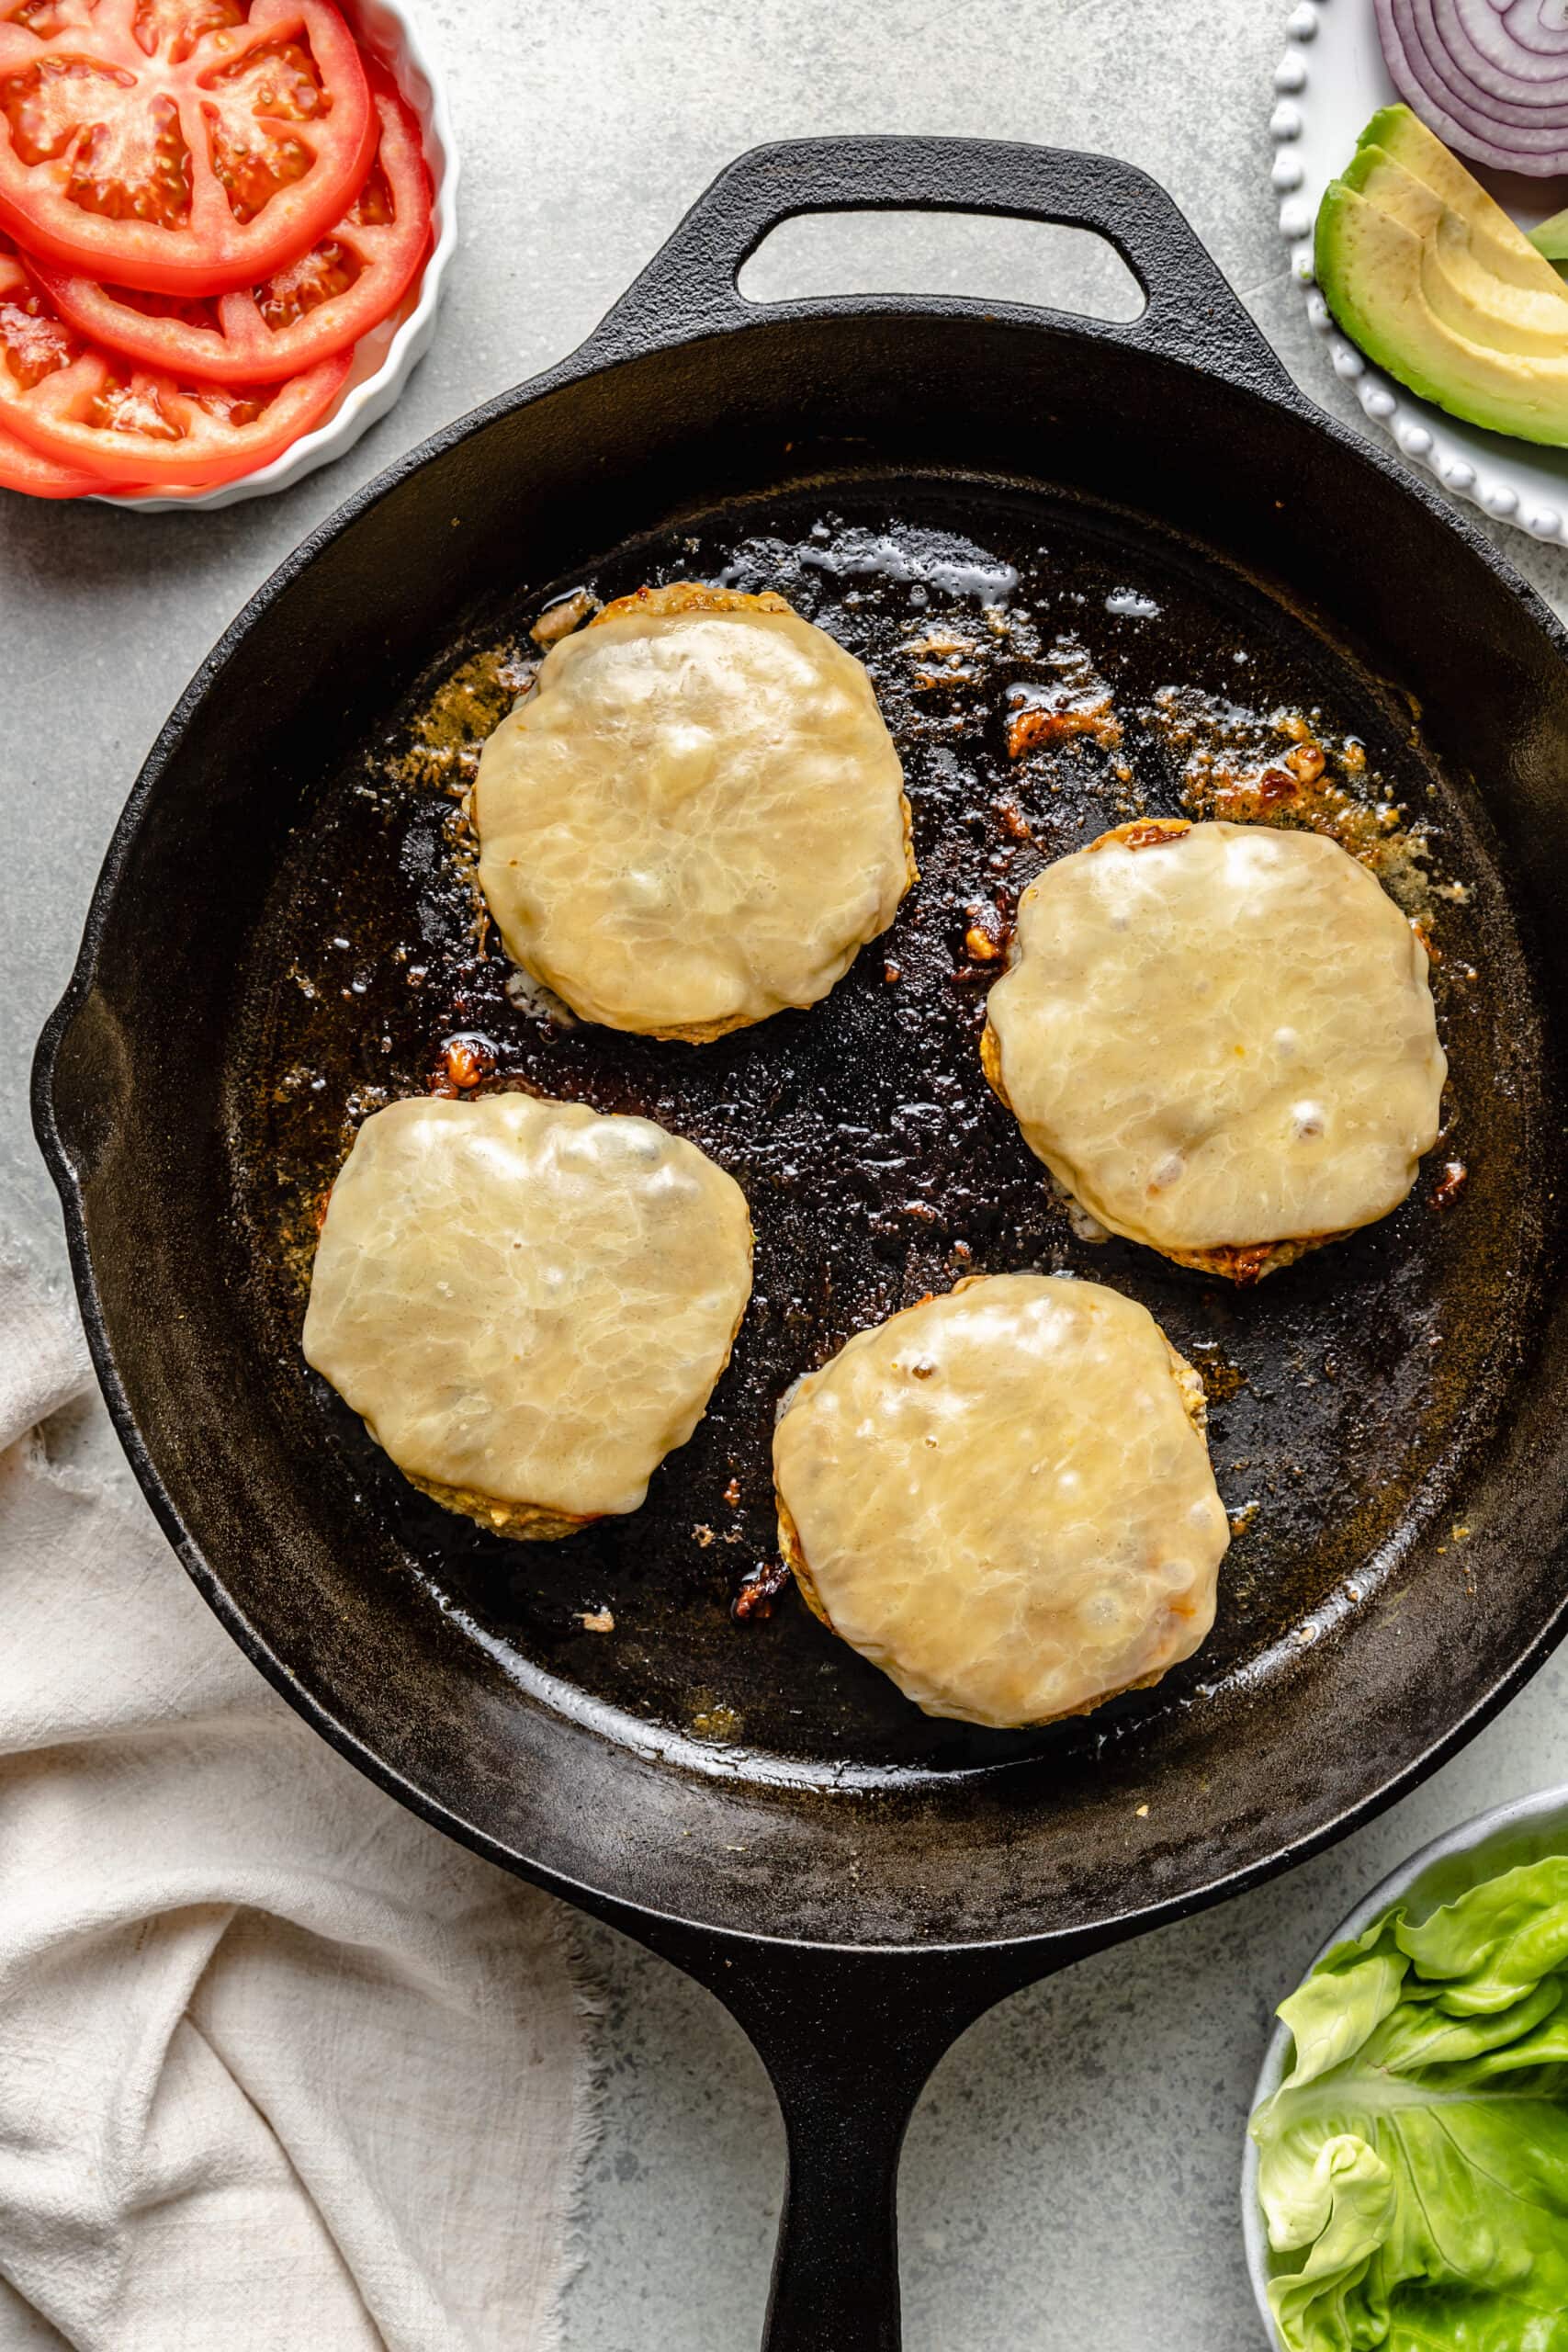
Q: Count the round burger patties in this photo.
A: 4